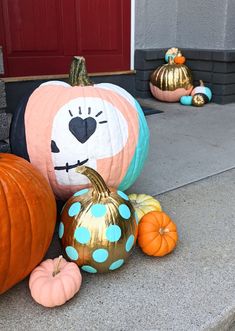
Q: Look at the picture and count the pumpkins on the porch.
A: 12